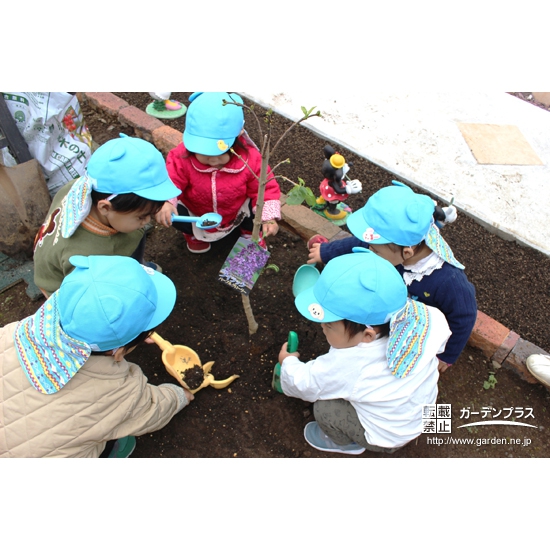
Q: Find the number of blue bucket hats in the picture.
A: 5